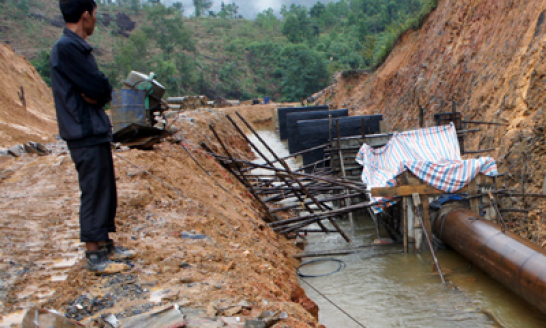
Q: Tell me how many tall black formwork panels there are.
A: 3